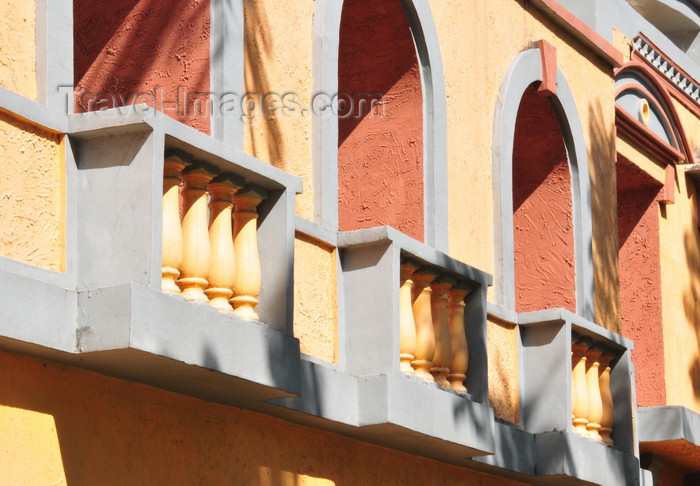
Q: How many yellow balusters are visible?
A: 12